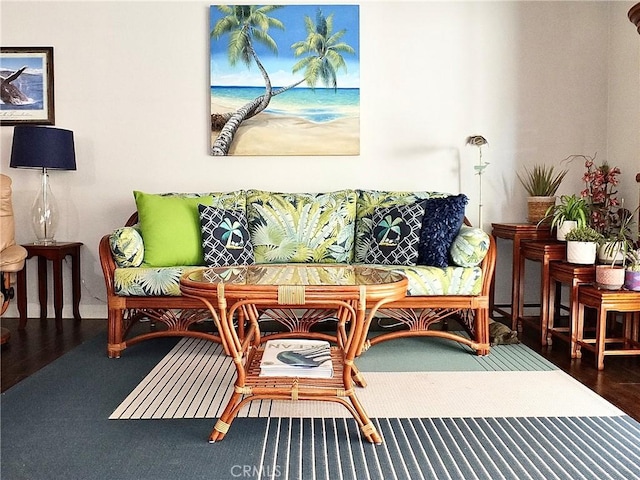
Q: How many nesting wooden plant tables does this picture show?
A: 4